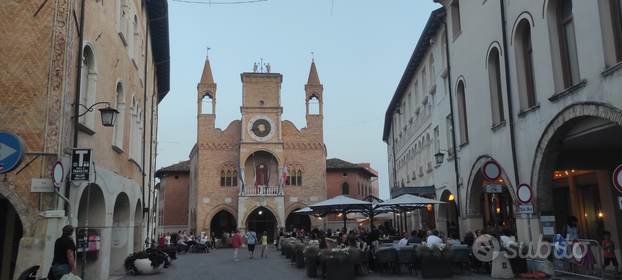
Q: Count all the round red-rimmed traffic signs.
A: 5